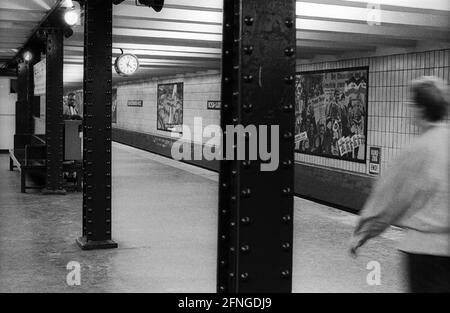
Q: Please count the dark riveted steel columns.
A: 4